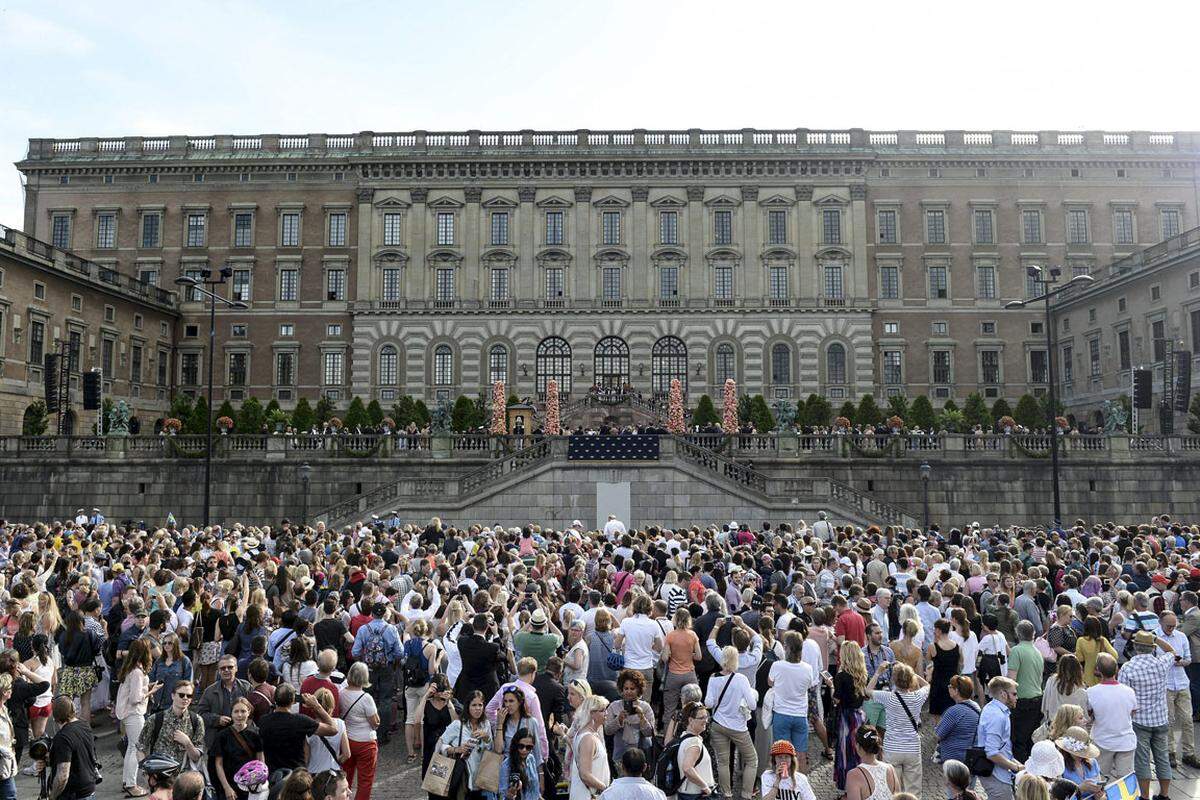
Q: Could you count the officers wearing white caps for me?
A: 4